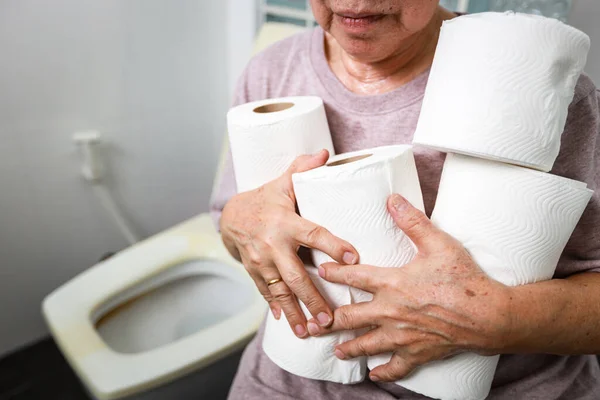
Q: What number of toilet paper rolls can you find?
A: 6